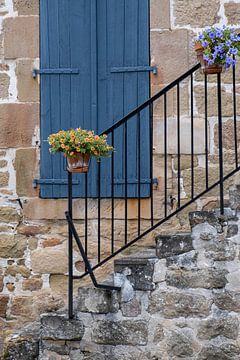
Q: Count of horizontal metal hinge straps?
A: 4